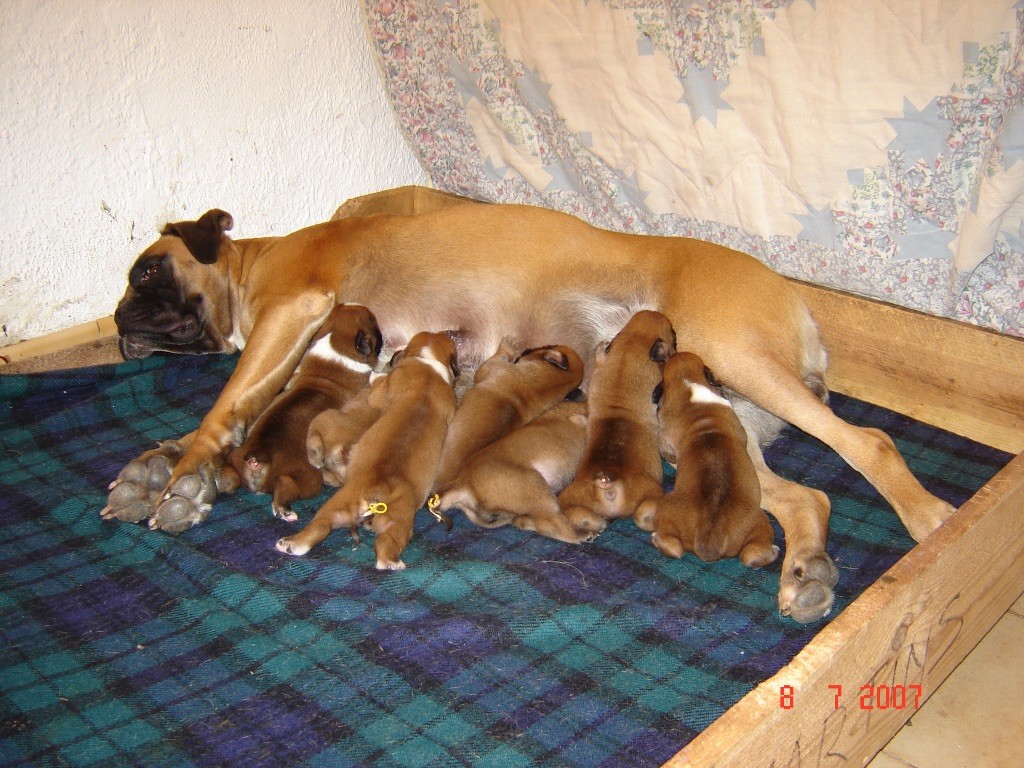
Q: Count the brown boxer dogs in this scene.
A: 8